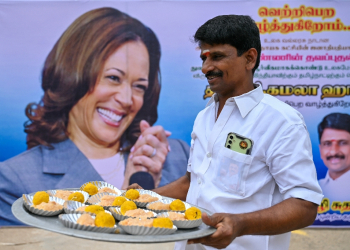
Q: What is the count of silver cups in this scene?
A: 11